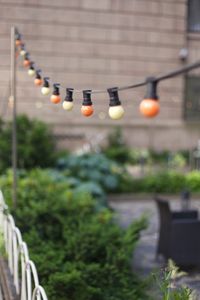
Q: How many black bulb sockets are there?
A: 11